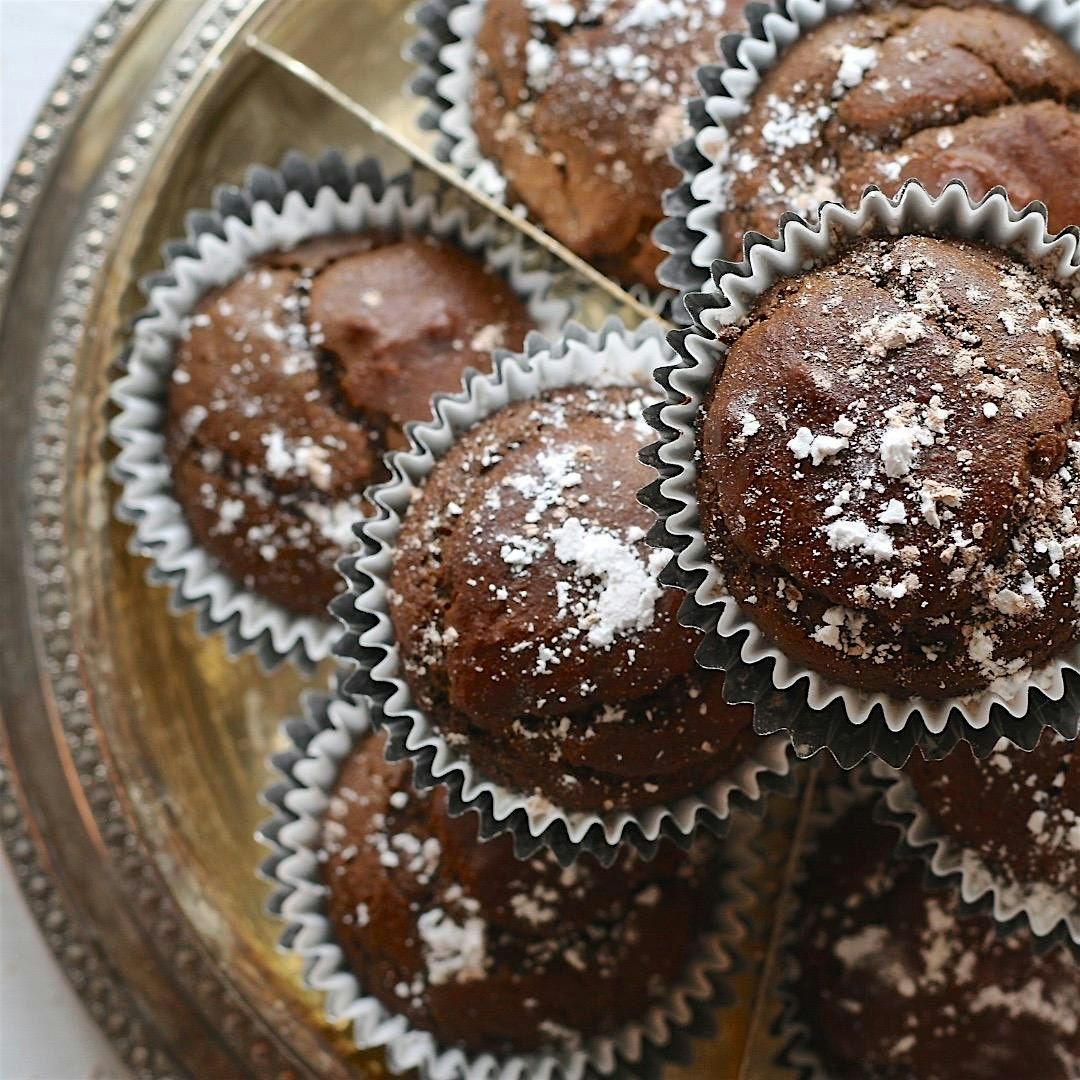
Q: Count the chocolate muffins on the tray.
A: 8